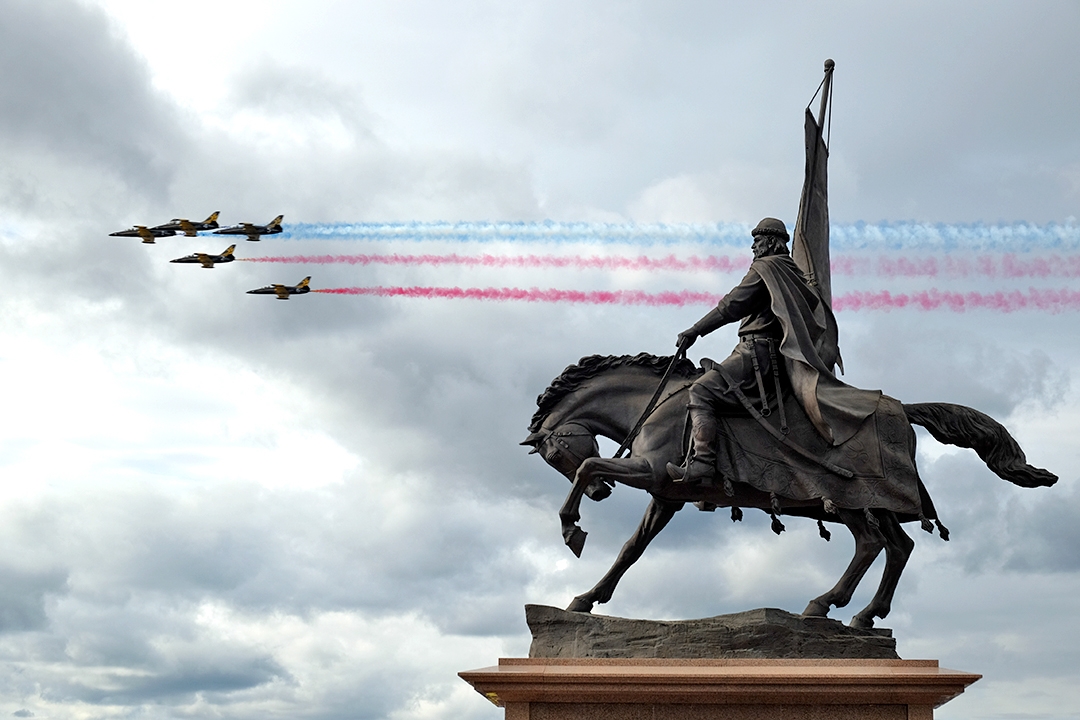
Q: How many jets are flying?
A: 5